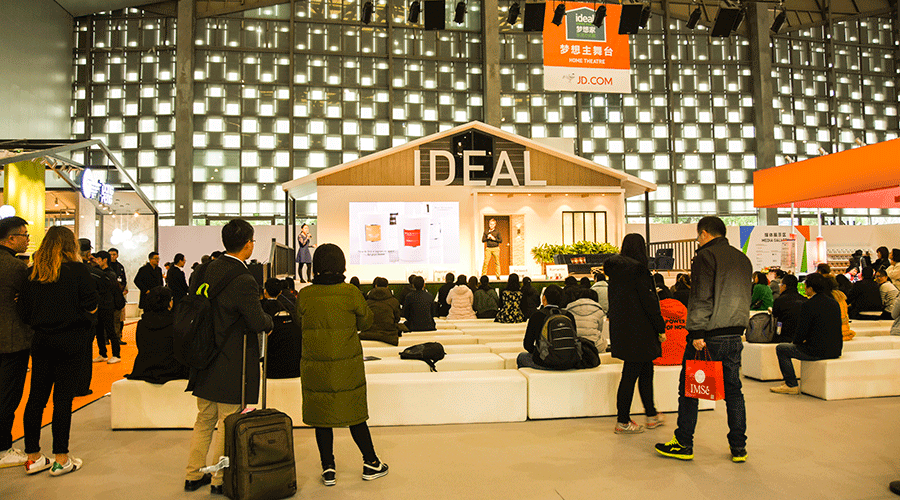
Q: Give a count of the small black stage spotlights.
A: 10